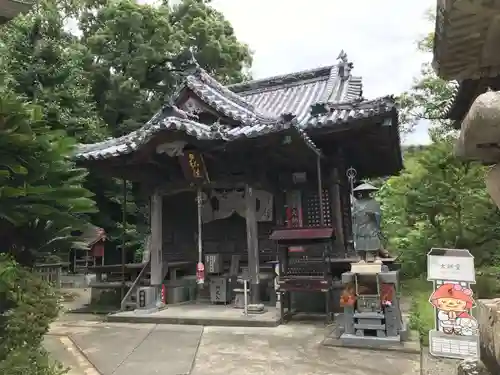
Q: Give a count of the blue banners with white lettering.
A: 0